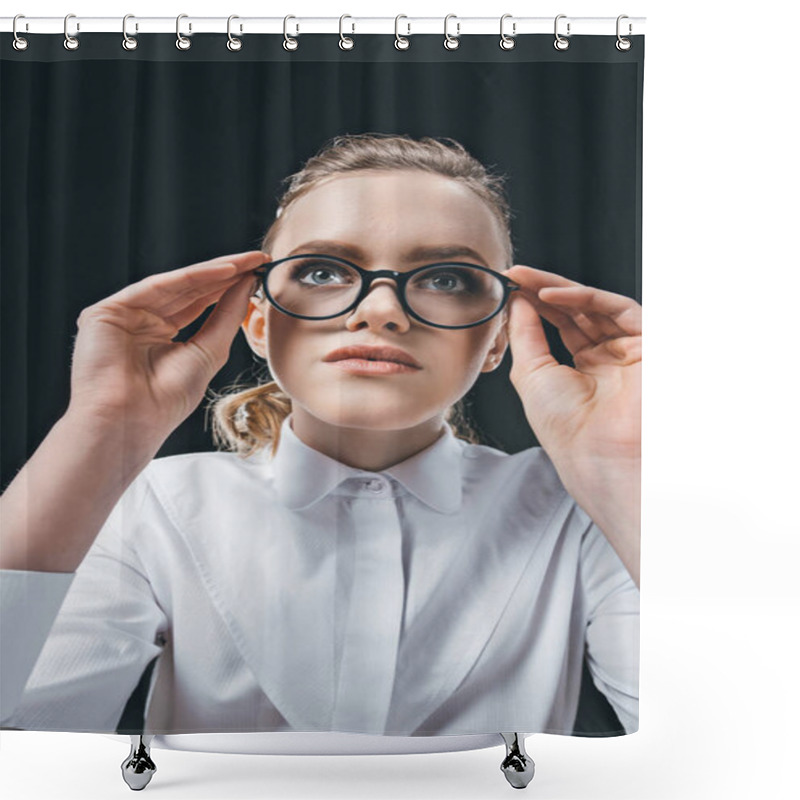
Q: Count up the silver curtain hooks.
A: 12